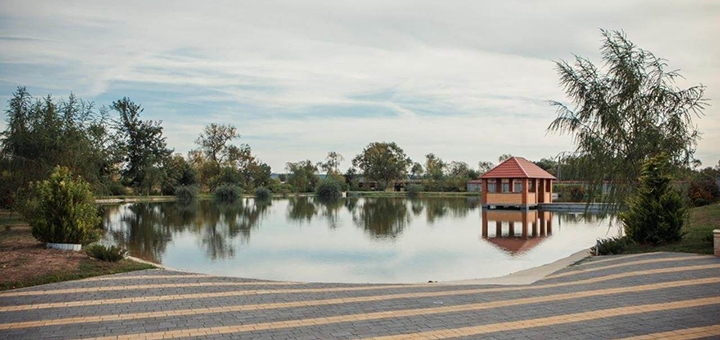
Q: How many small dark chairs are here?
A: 0